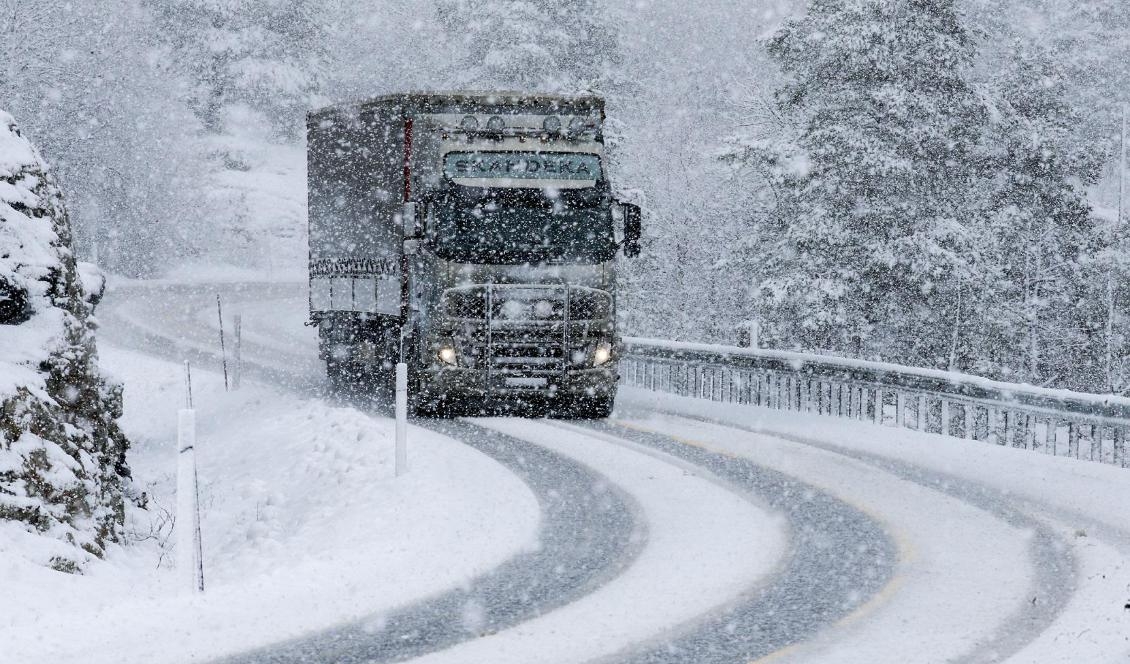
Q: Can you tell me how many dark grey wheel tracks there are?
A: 3